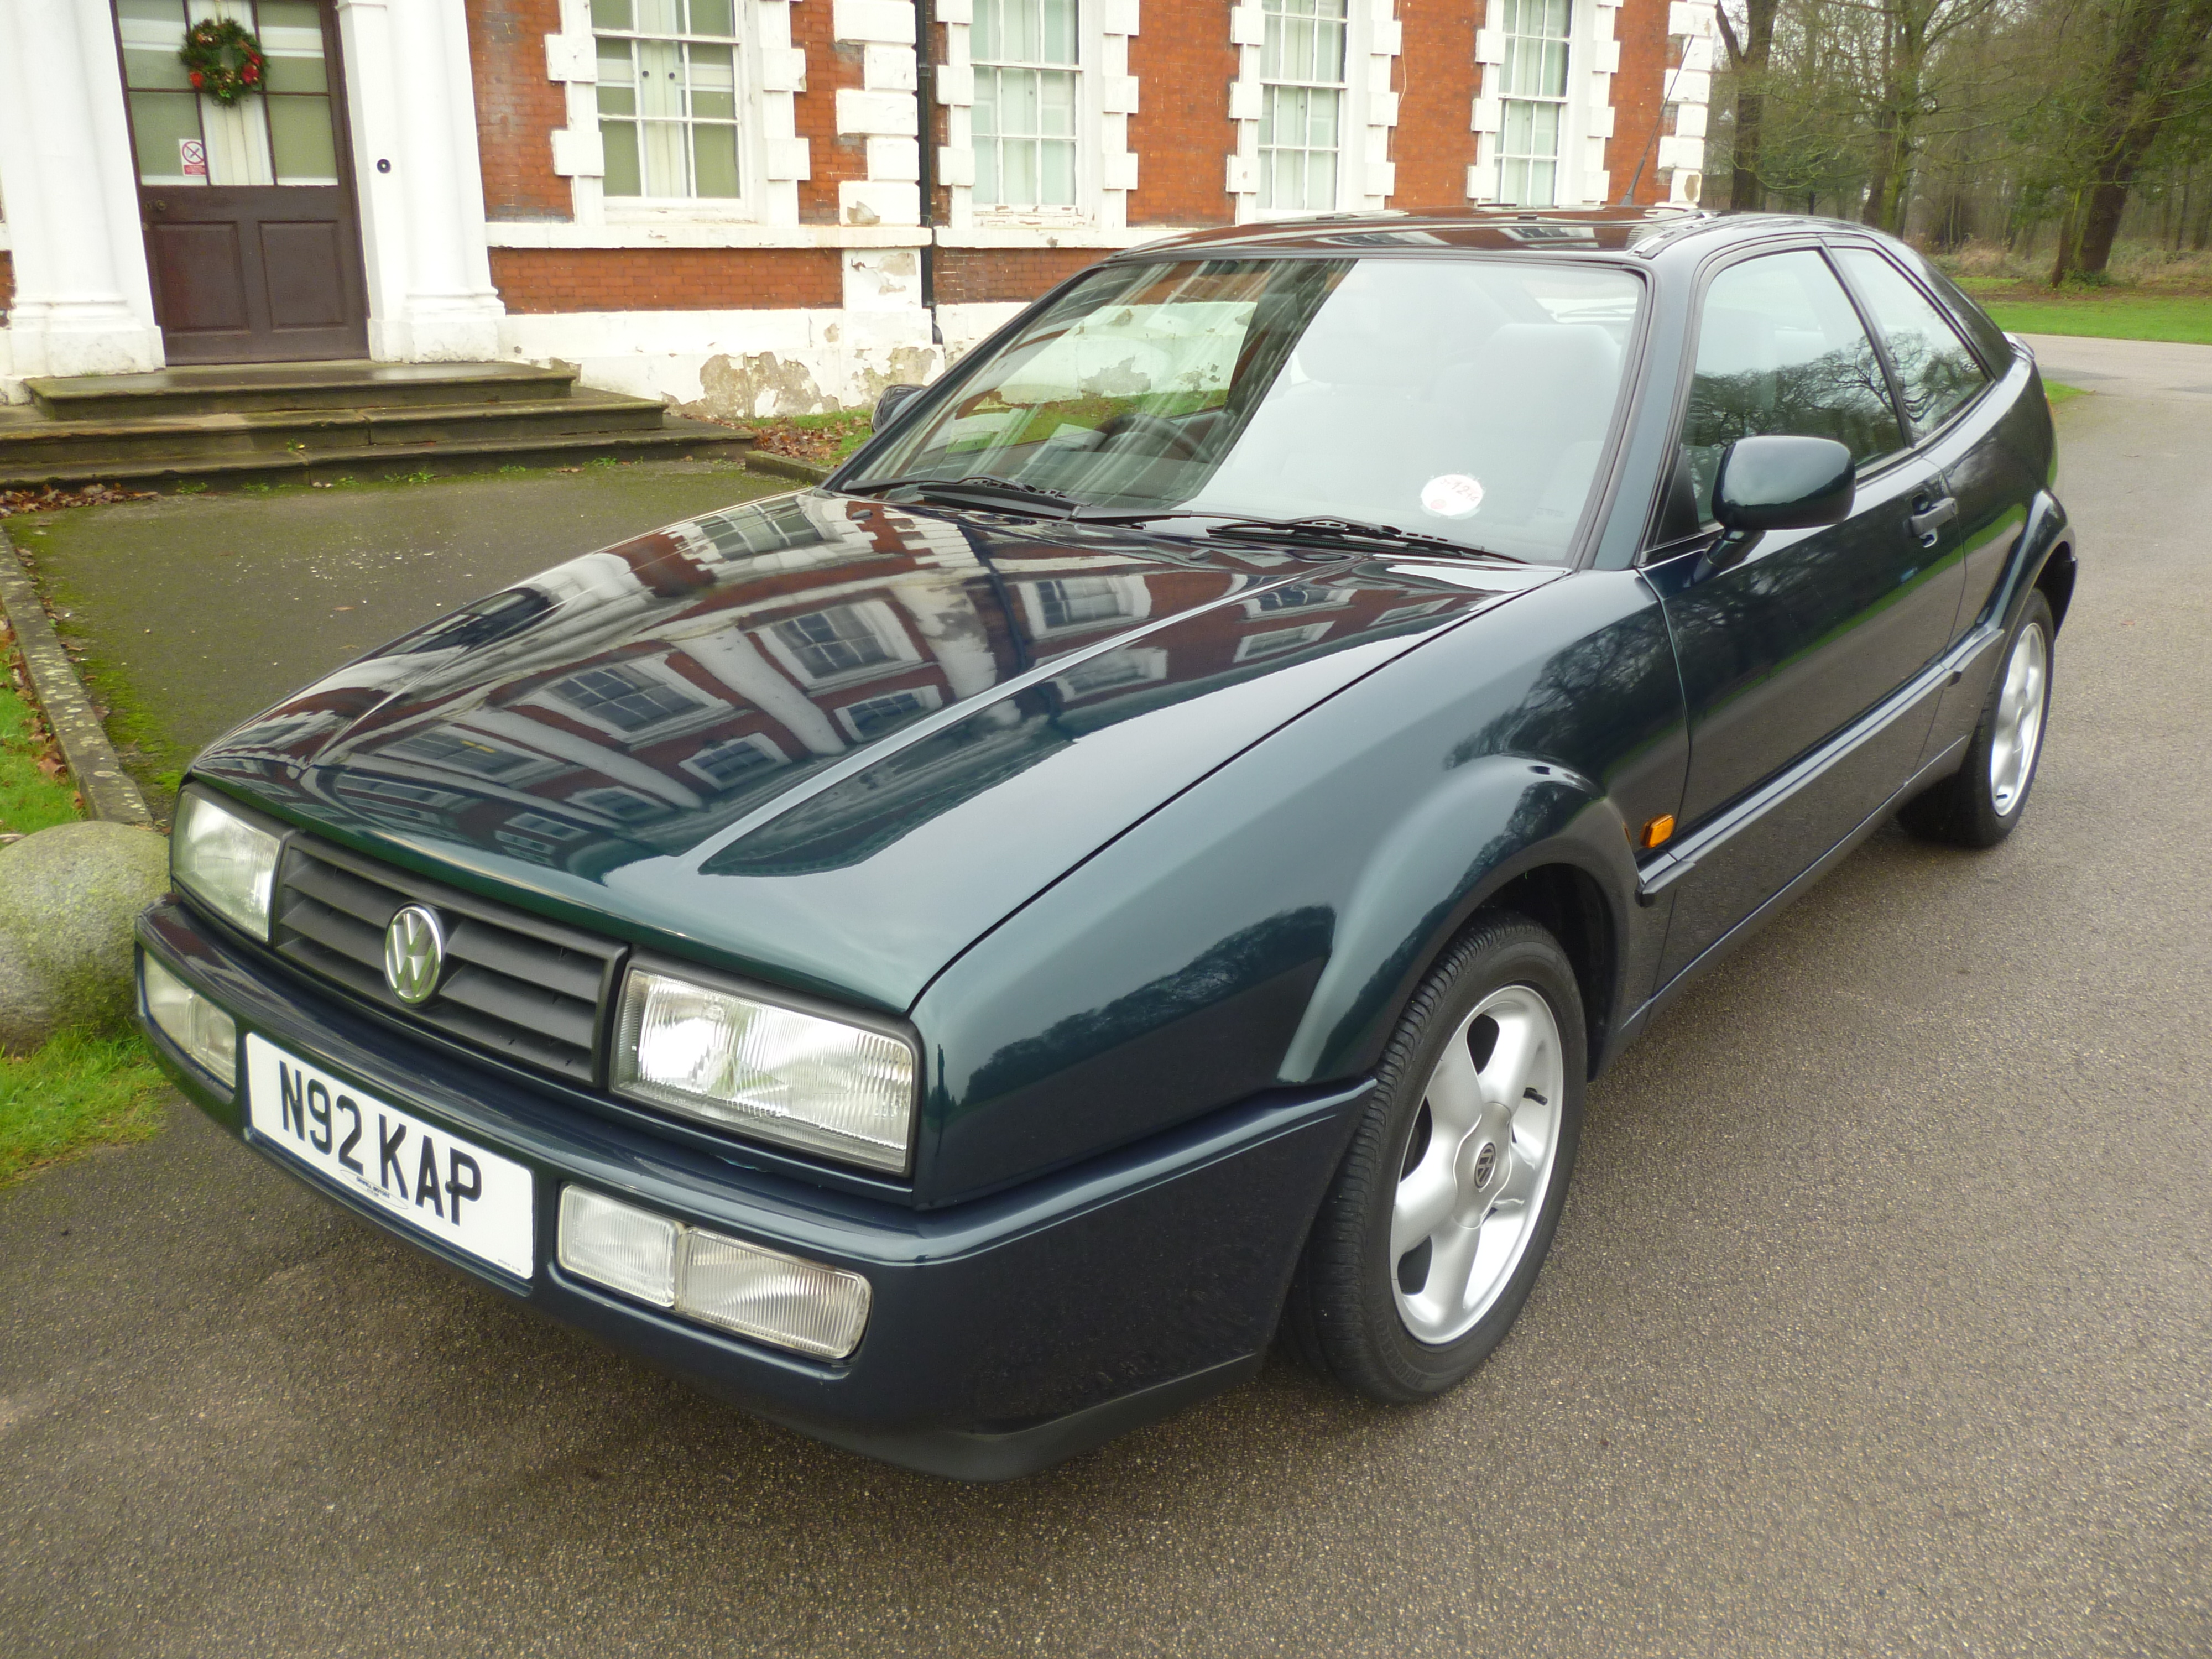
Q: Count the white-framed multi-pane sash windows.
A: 4